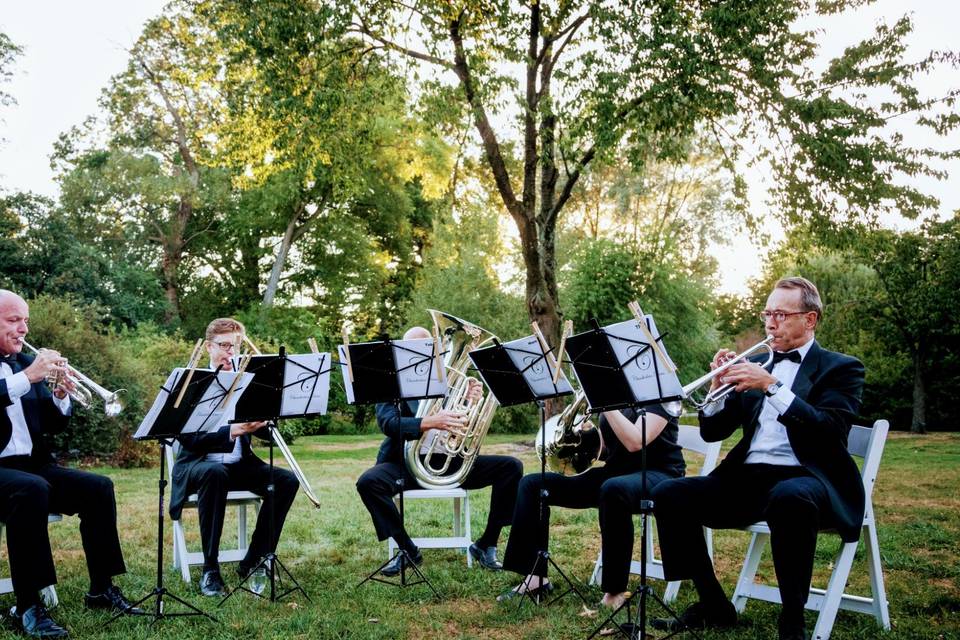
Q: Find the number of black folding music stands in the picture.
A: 5